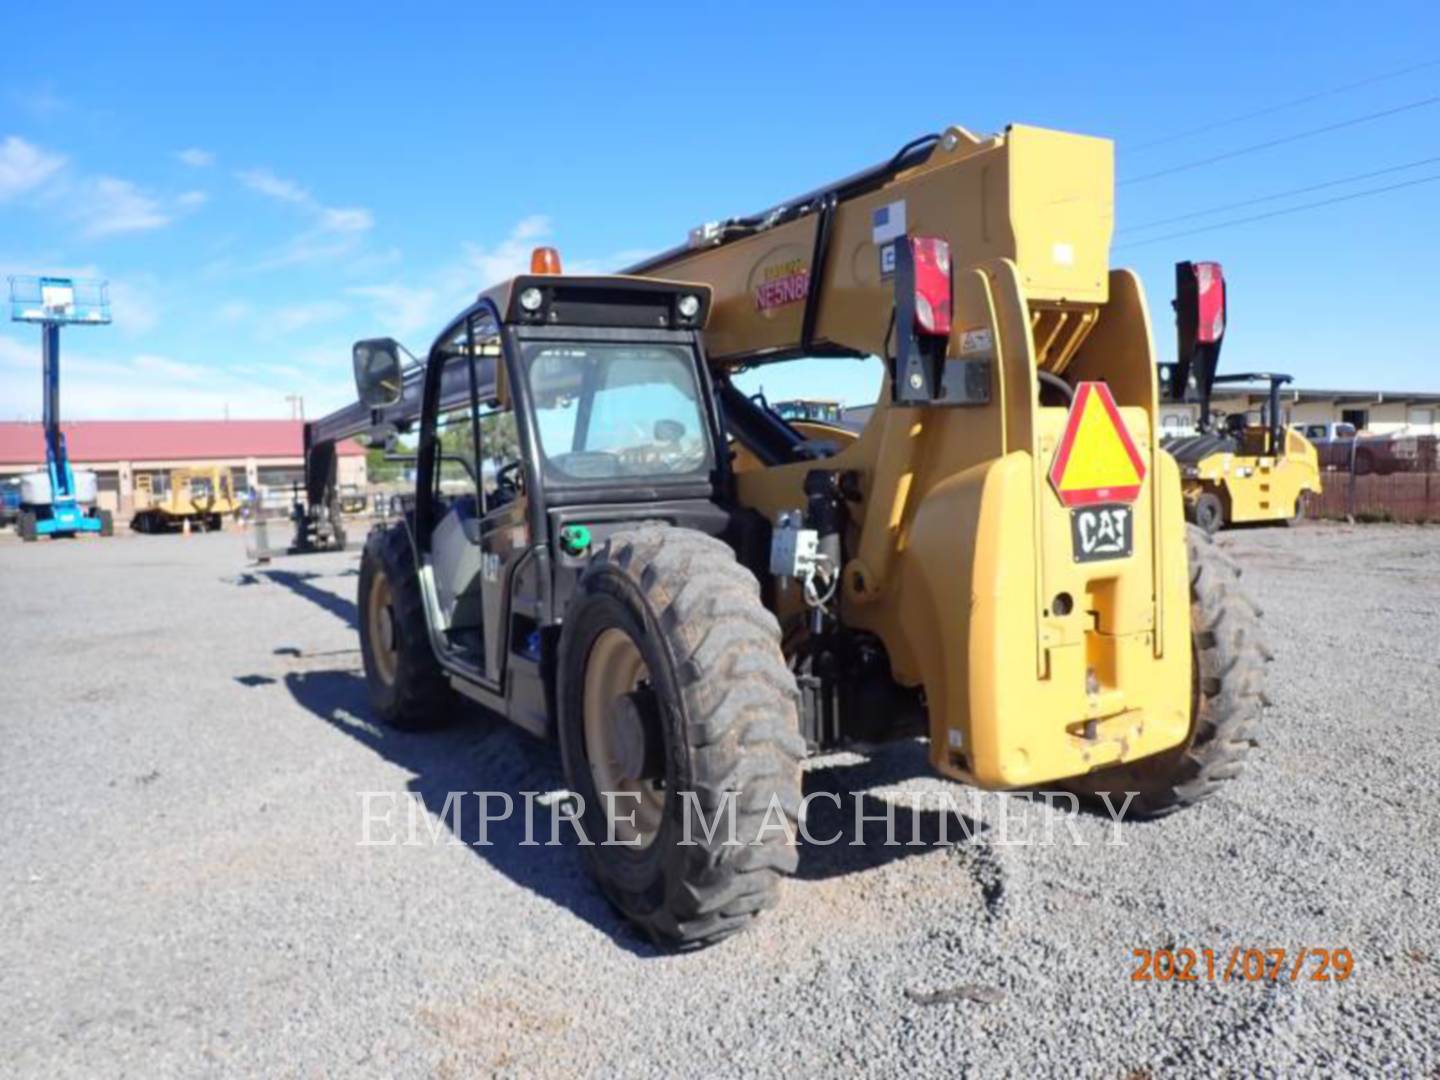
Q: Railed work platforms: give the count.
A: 1